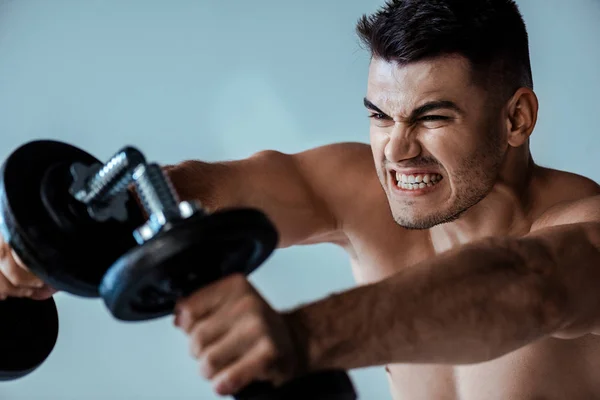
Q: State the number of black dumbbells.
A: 2